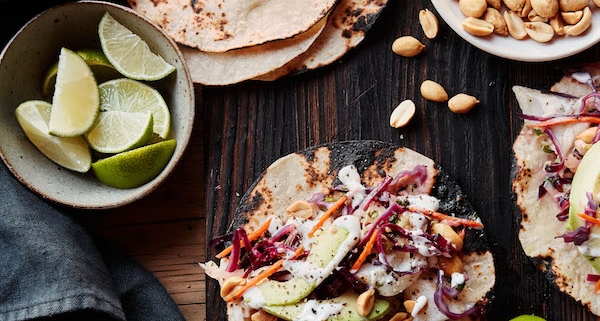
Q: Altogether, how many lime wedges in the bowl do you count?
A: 7